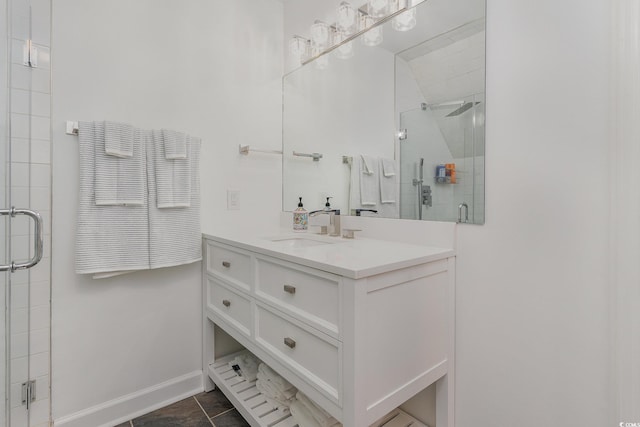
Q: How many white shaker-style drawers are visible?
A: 4